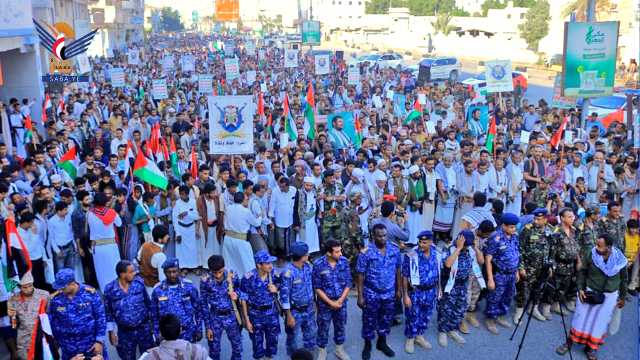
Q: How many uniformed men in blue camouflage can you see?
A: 11